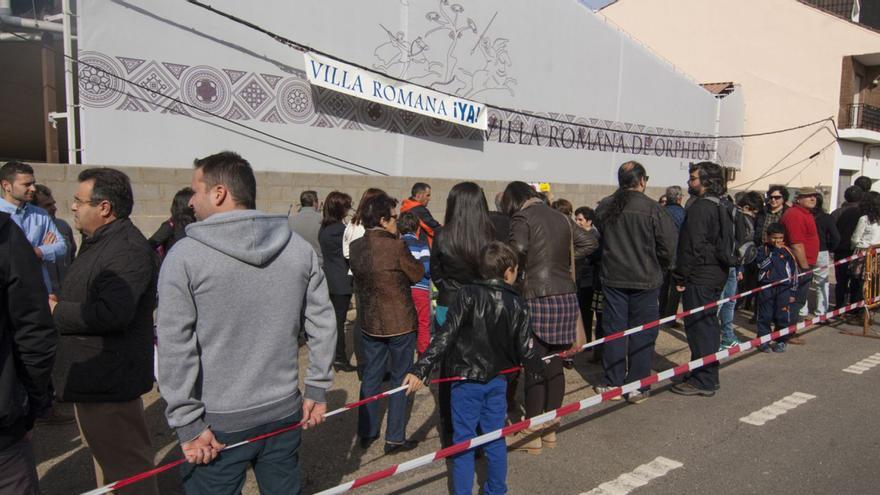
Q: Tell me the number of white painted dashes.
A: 3